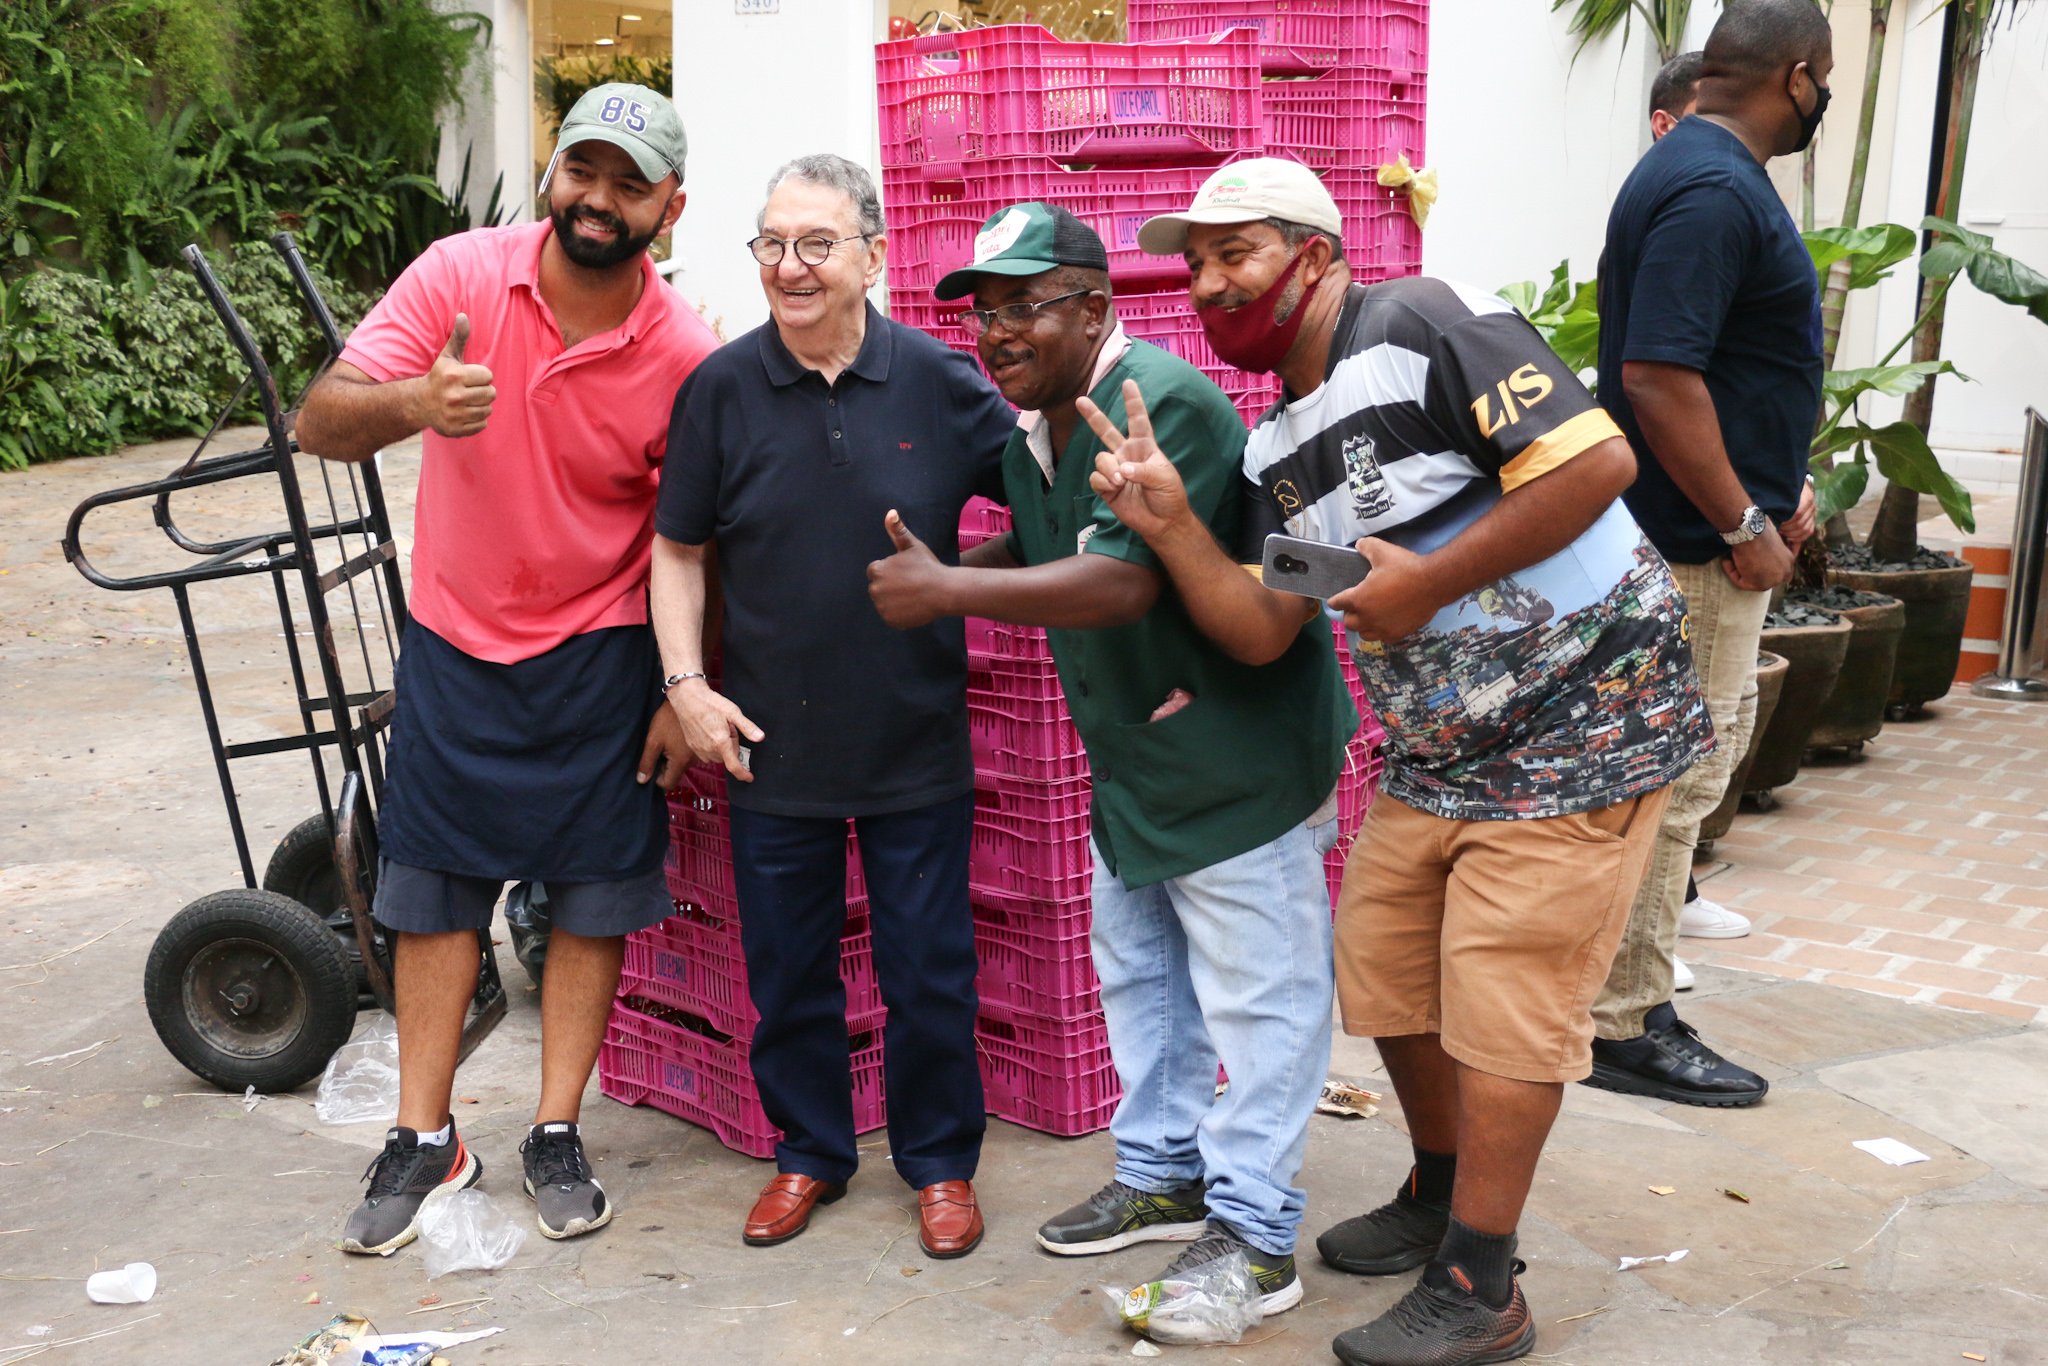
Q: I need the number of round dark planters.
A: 4